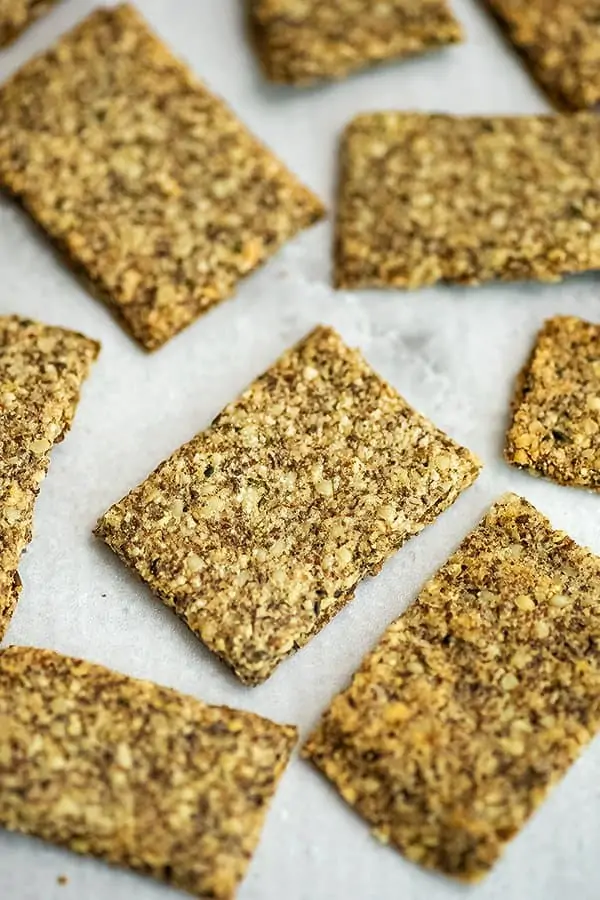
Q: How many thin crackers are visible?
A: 10